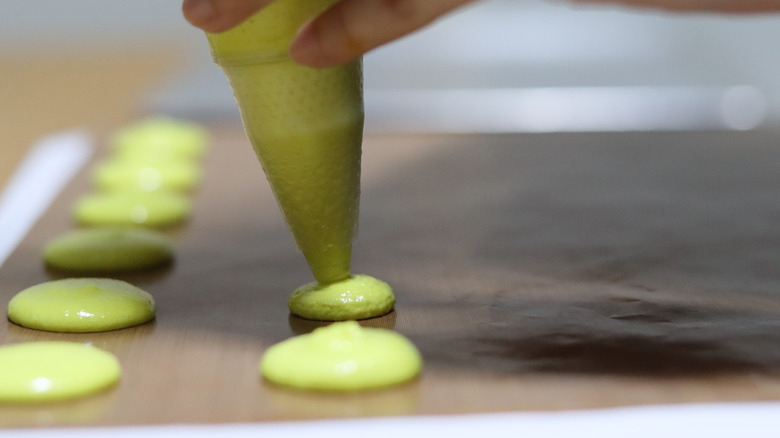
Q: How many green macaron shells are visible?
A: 8